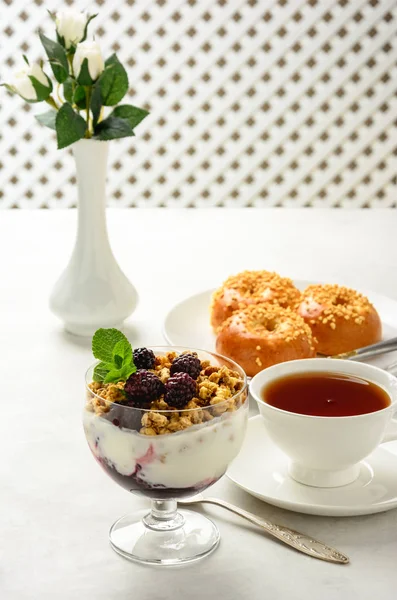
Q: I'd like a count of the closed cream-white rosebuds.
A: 3